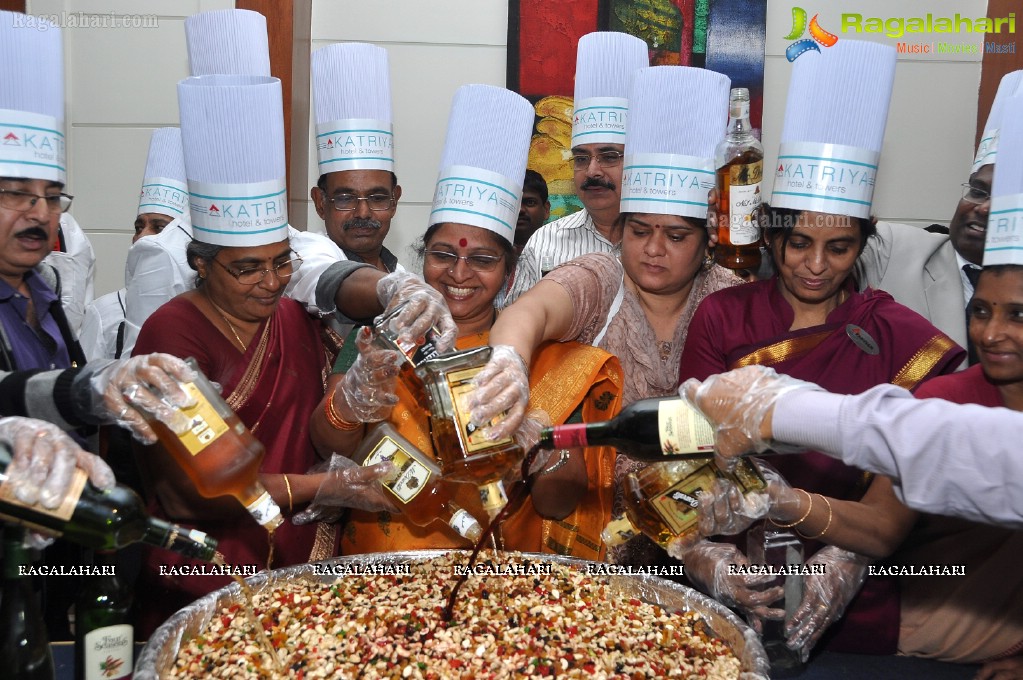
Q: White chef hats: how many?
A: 11